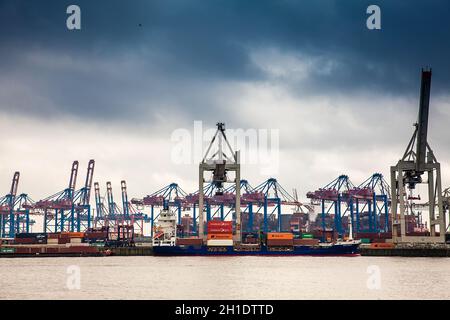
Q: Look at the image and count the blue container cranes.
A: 13